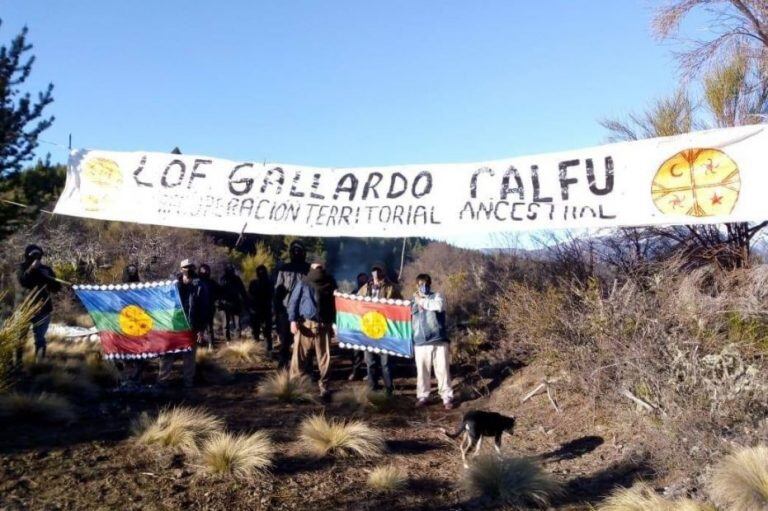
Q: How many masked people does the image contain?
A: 11